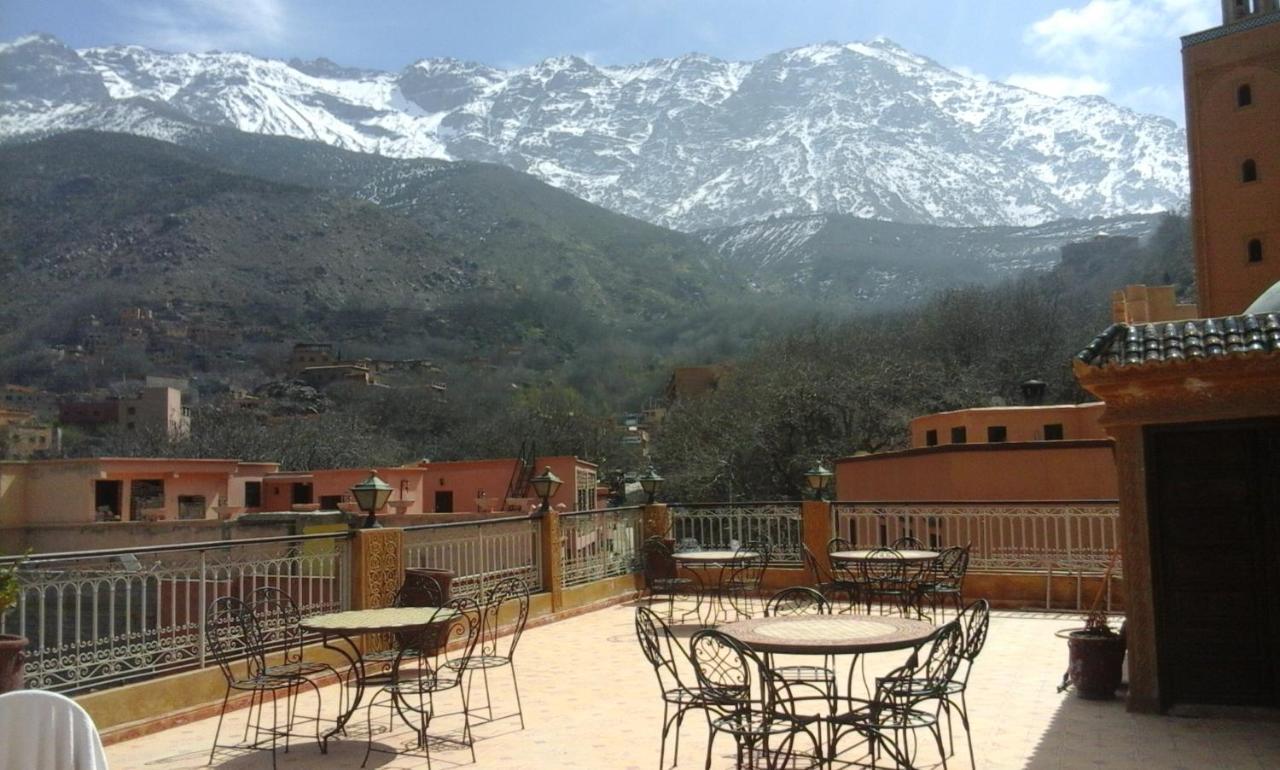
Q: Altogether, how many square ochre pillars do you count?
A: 4